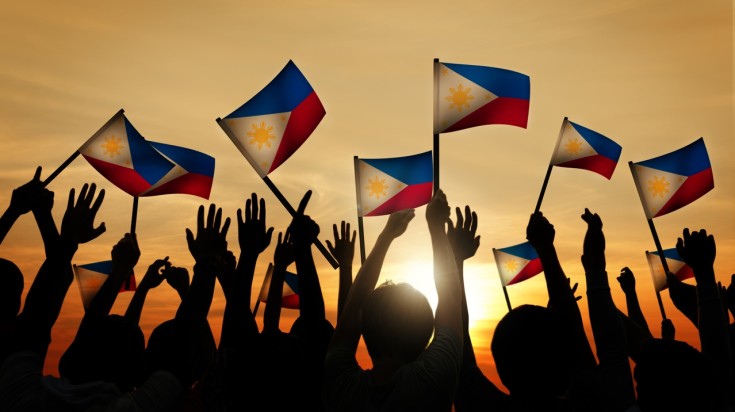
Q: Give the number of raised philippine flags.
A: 11